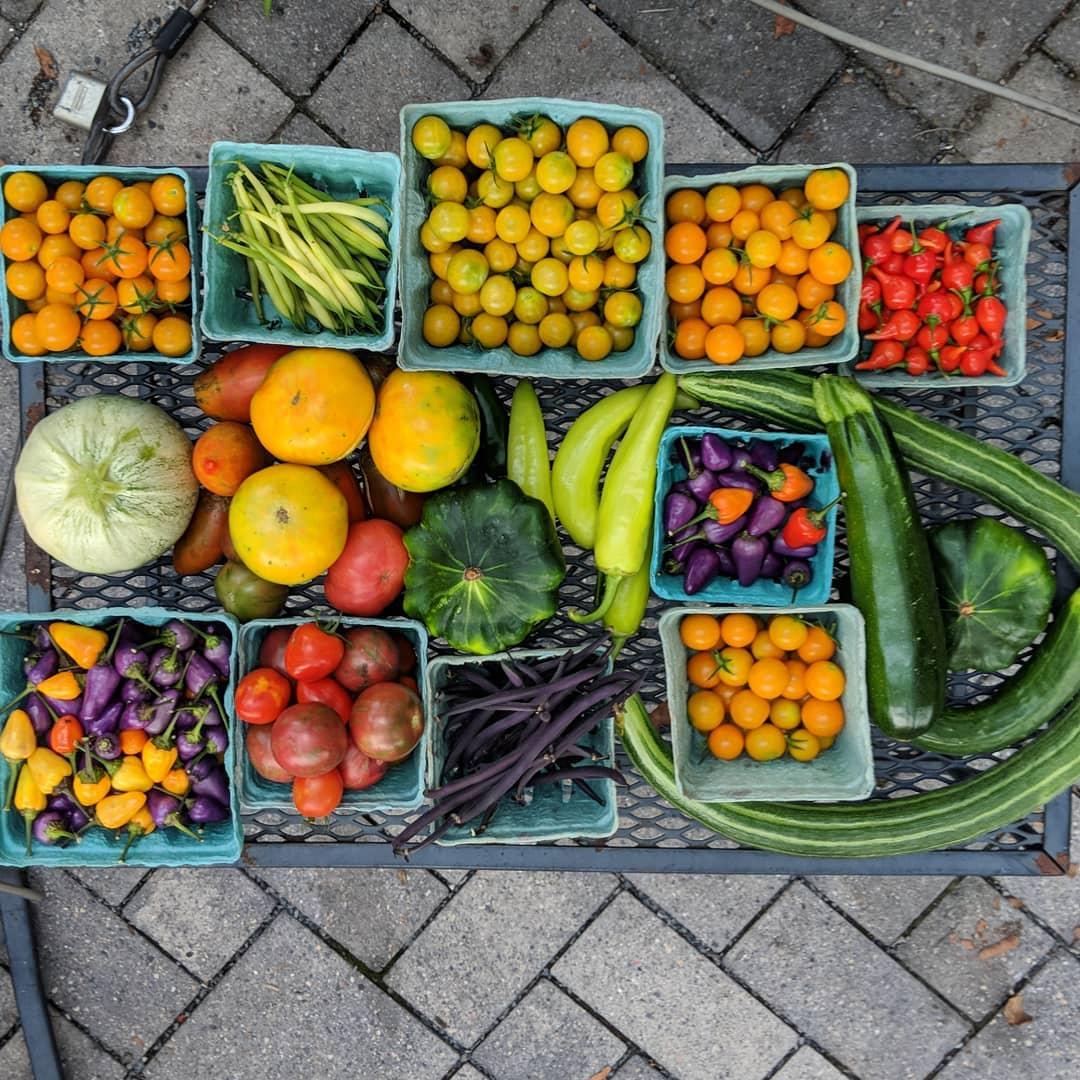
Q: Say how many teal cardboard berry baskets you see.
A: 10